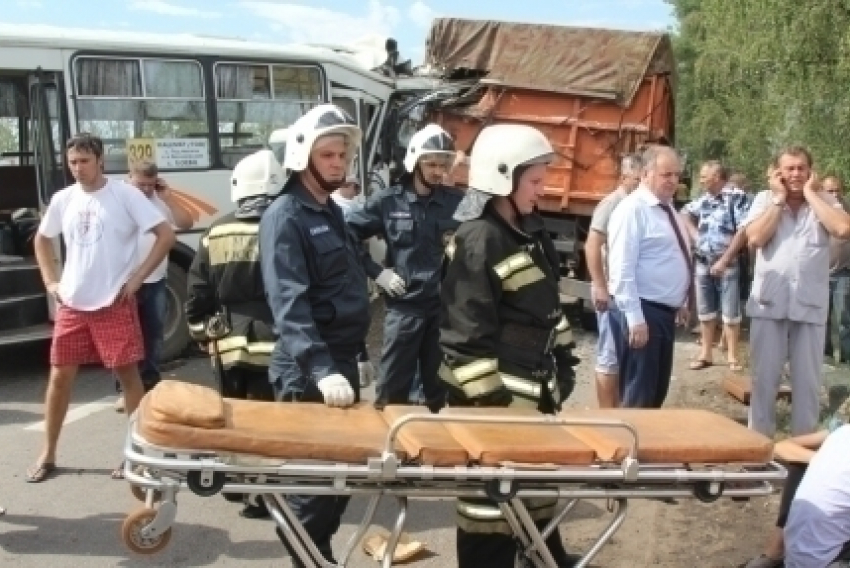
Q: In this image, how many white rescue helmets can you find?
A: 4